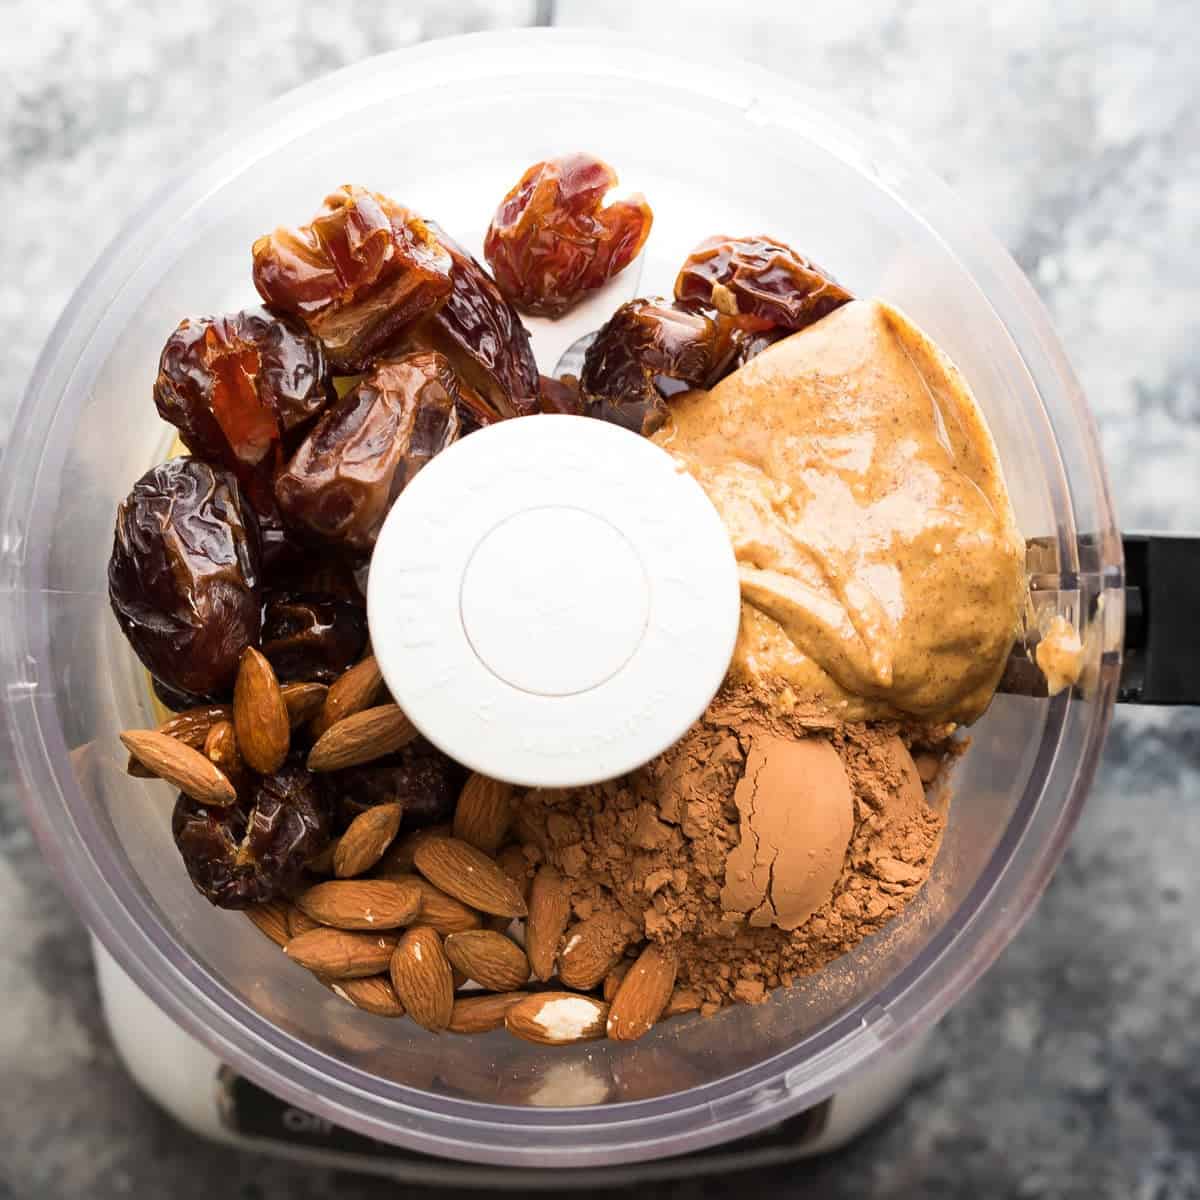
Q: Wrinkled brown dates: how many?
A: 11